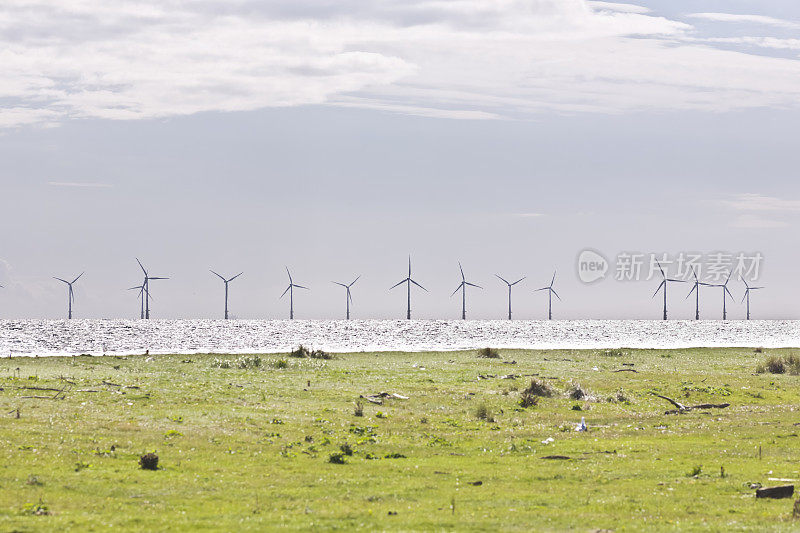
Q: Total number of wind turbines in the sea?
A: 14